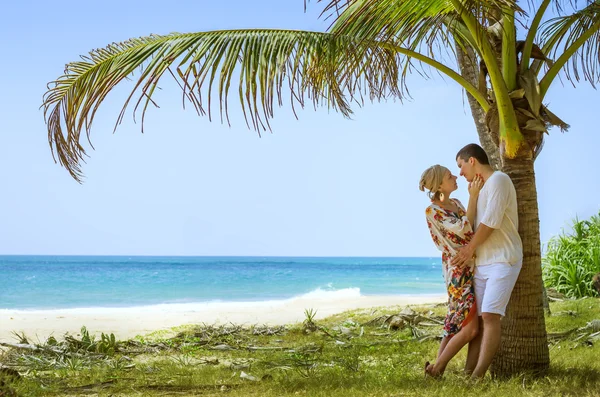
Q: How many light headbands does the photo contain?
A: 1